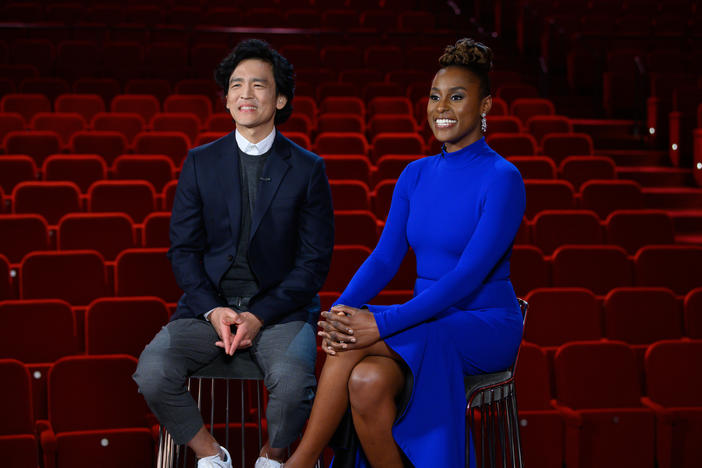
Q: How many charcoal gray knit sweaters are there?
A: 1